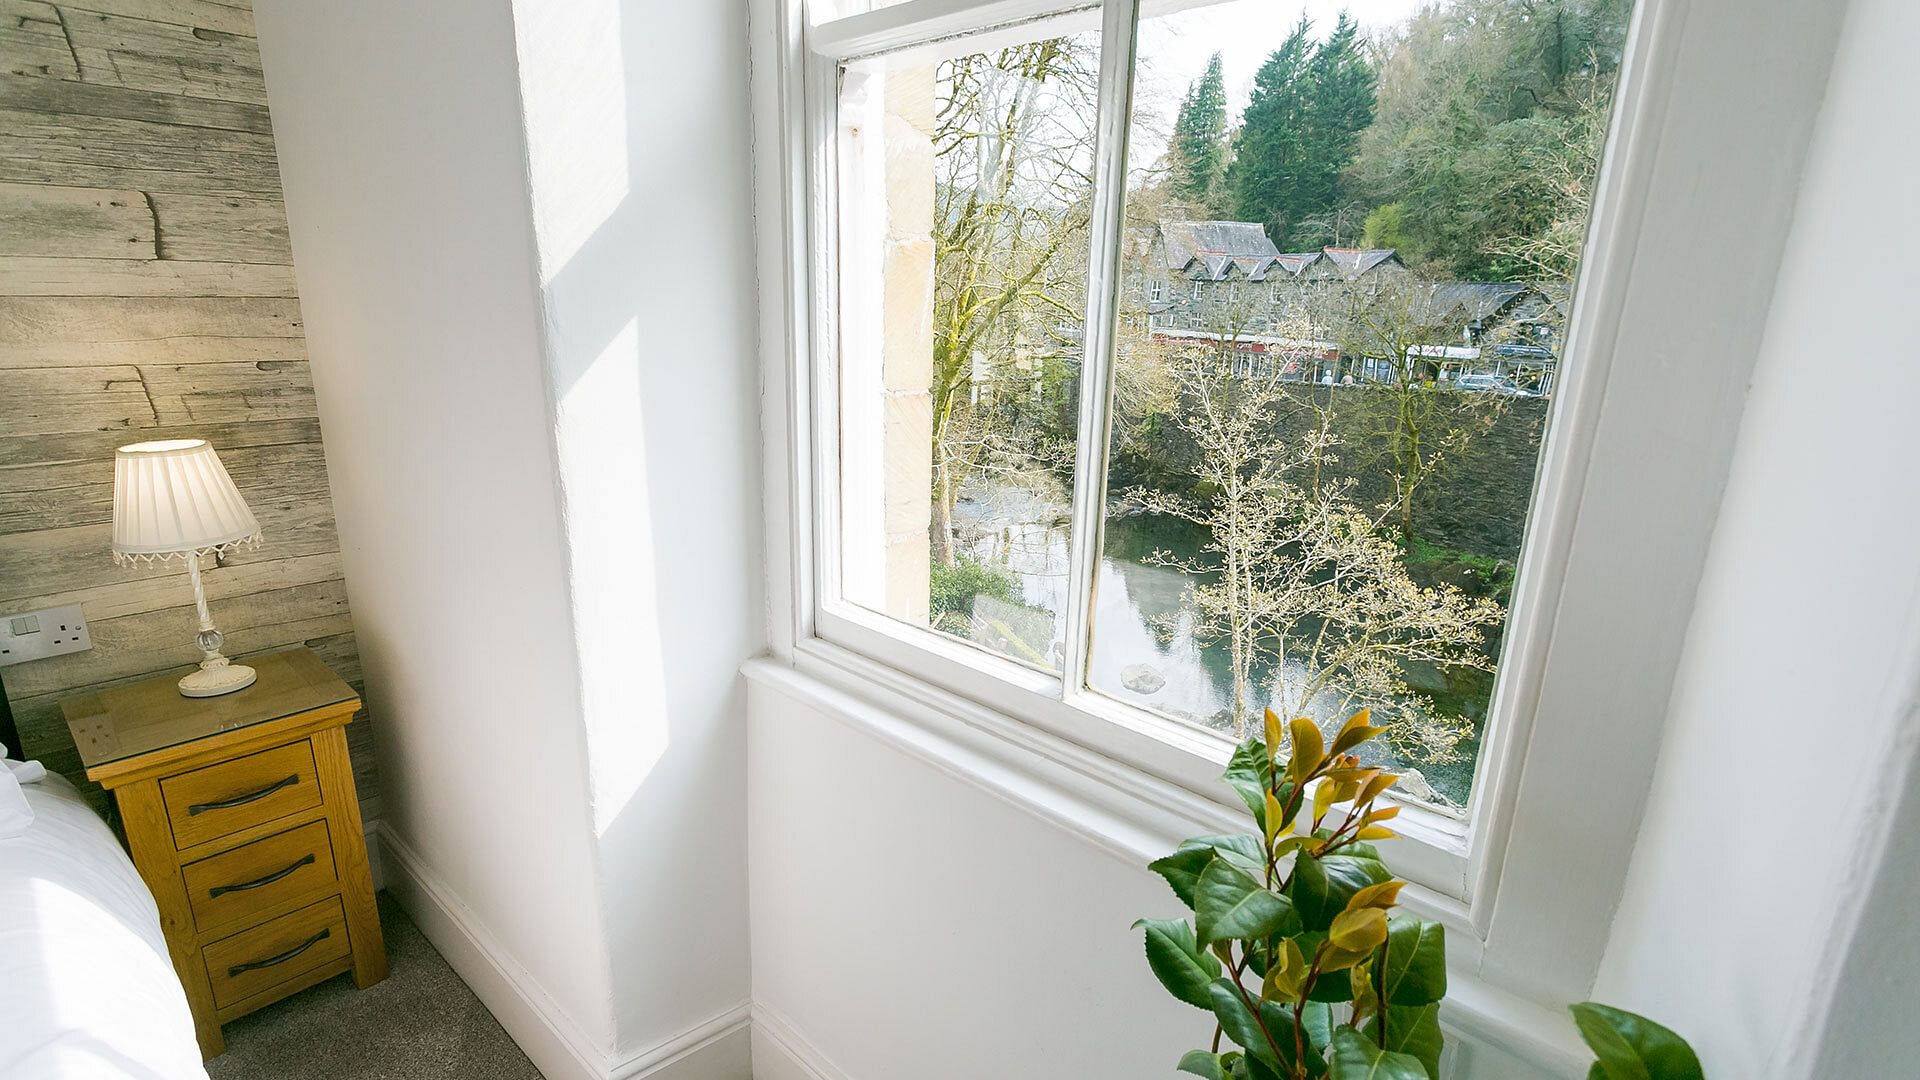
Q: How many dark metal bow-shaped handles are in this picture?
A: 3